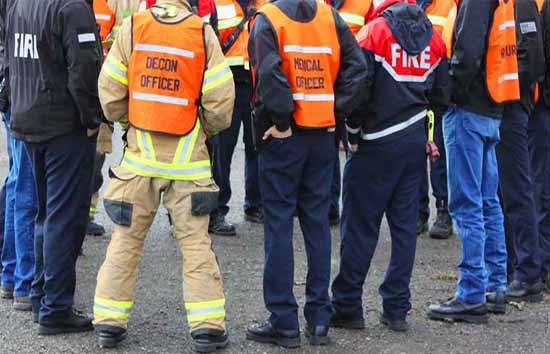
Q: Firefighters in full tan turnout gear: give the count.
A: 1